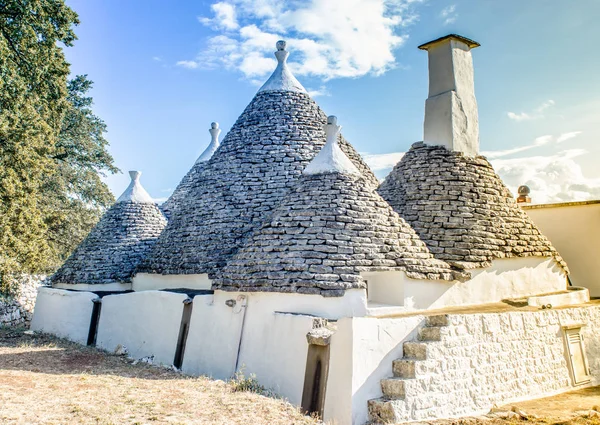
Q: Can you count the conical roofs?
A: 5